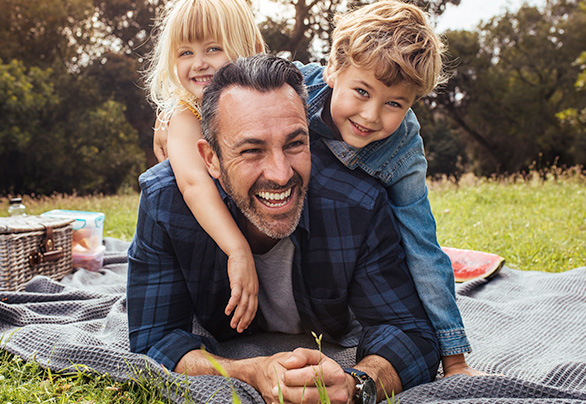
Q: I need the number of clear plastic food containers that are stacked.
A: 2